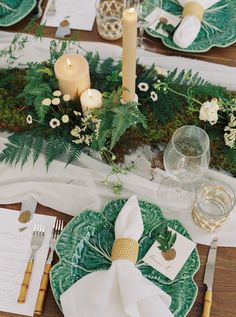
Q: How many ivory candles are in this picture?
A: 3